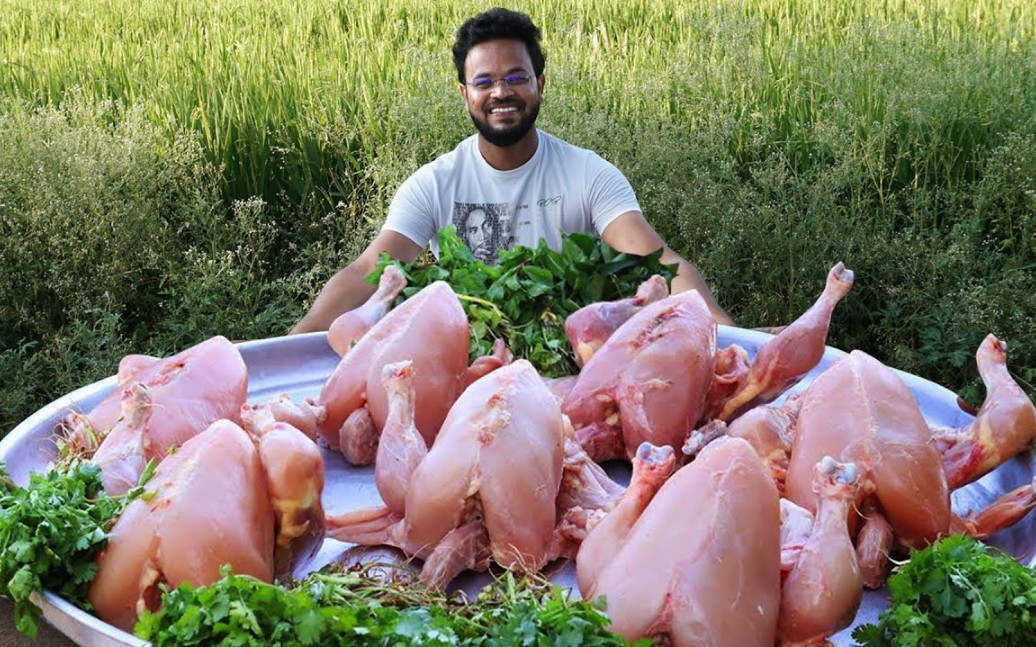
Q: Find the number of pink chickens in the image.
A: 7